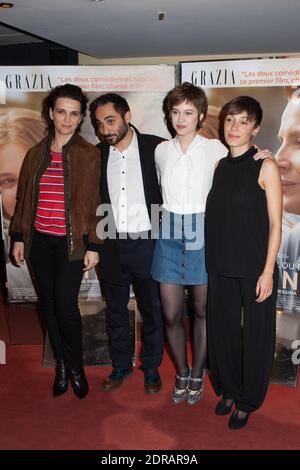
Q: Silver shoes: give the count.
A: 2